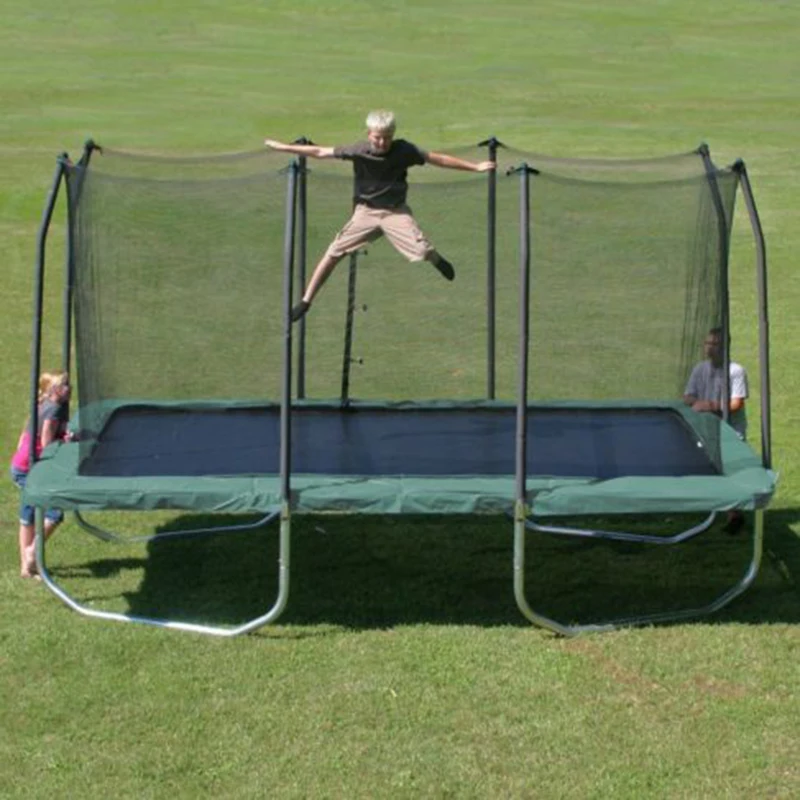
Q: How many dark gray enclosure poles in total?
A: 8